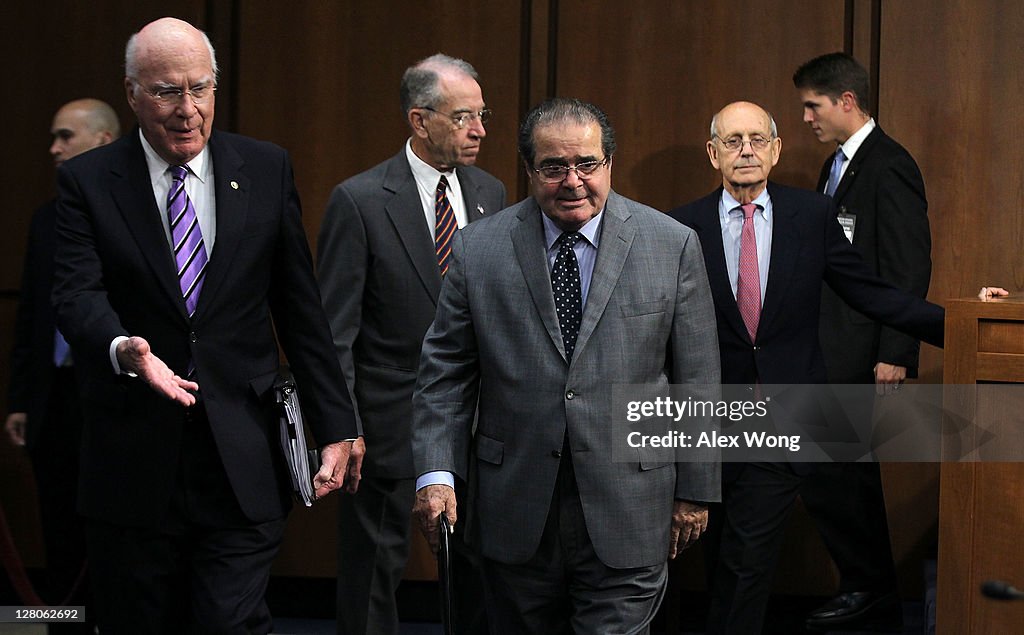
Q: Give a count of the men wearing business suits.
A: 6